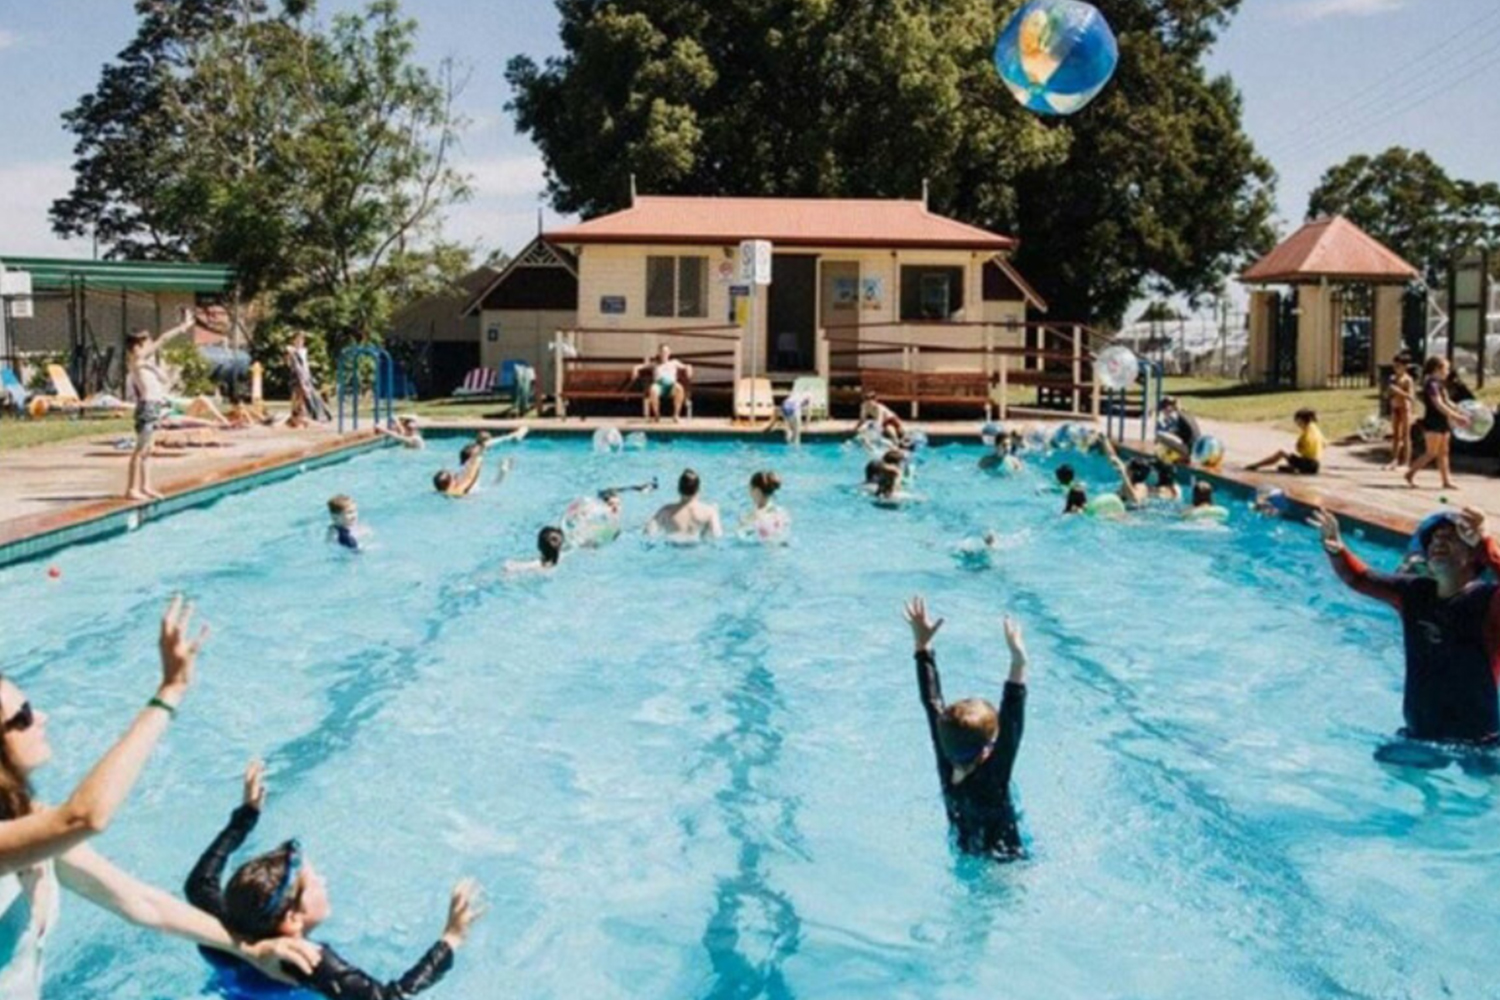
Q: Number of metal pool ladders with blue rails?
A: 2